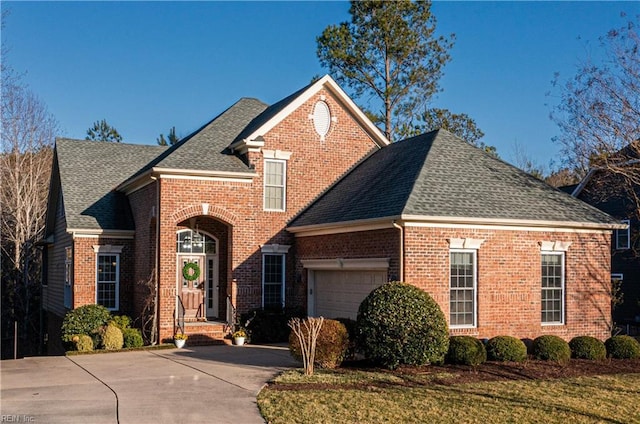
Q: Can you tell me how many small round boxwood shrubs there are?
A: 5